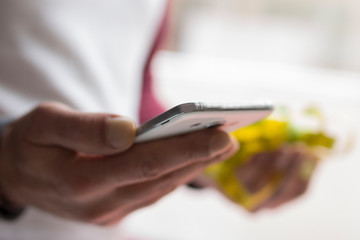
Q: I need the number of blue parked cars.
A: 0